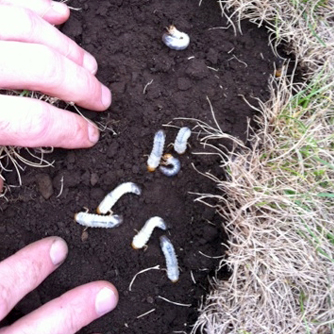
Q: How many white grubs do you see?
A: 8